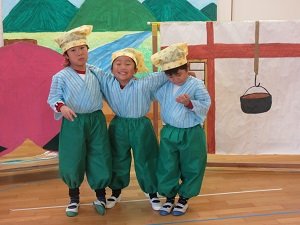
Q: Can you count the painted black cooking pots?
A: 1